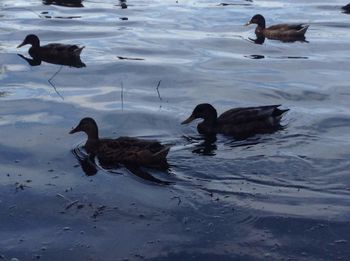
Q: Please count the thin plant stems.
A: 3